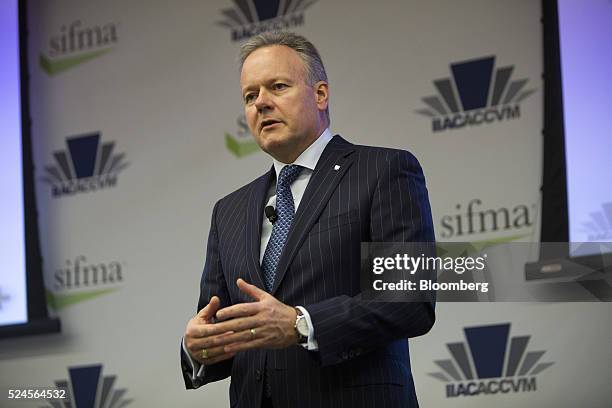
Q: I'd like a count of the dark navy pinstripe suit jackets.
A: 1